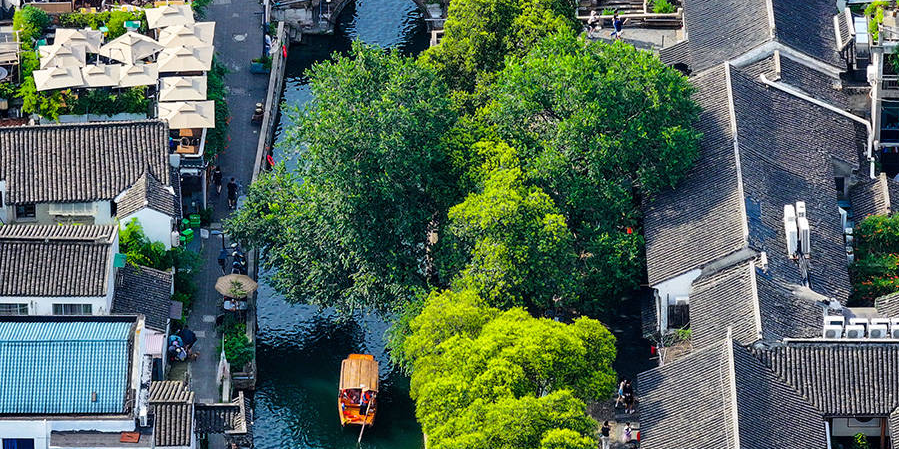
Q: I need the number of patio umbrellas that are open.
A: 12